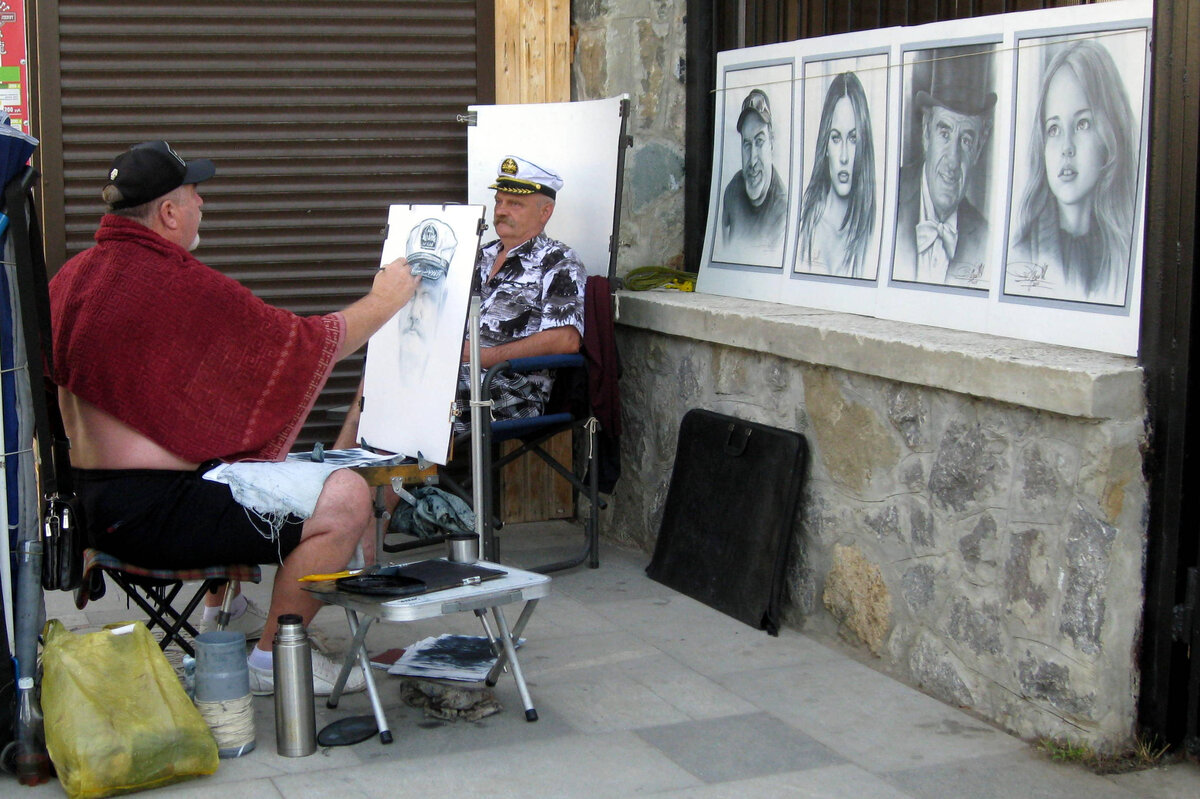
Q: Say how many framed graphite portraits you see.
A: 4